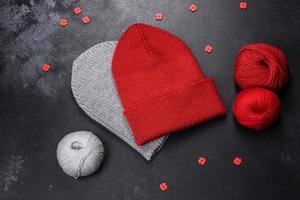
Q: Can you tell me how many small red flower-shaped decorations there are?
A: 11